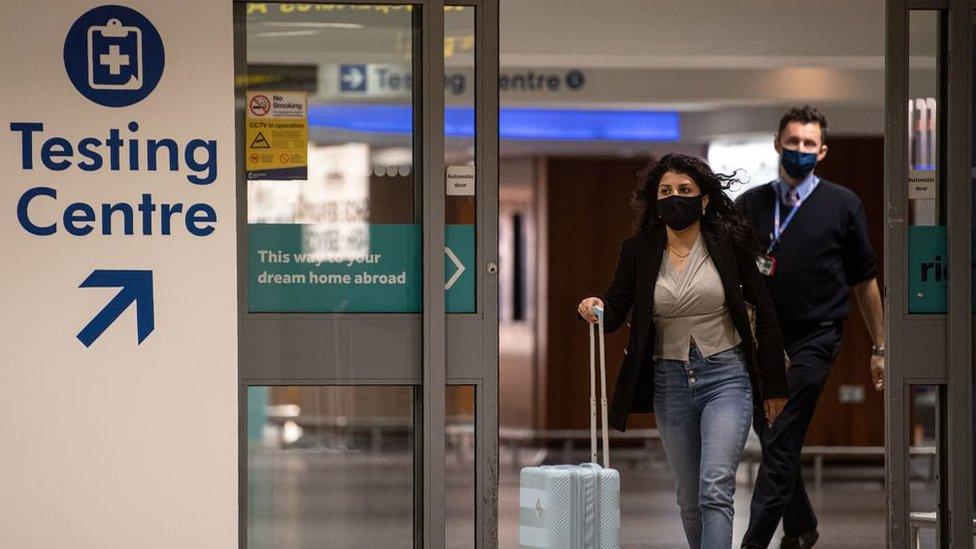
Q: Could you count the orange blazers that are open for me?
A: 0